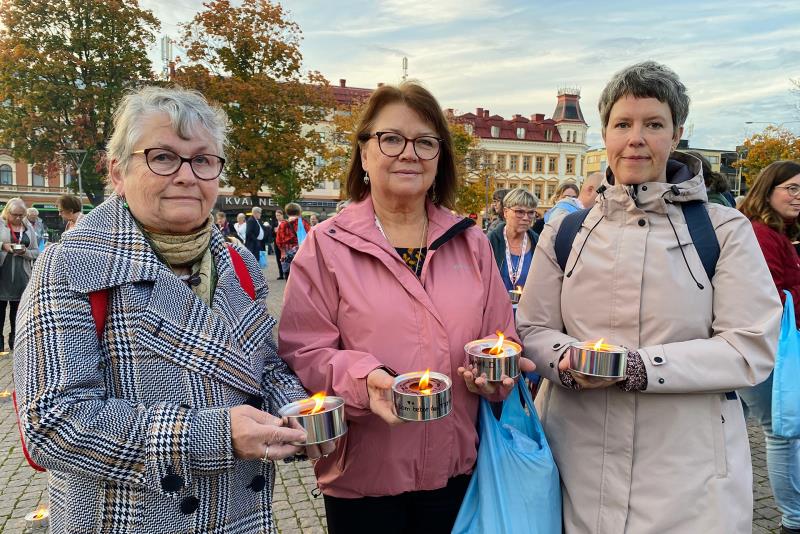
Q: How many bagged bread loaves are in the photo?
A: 0